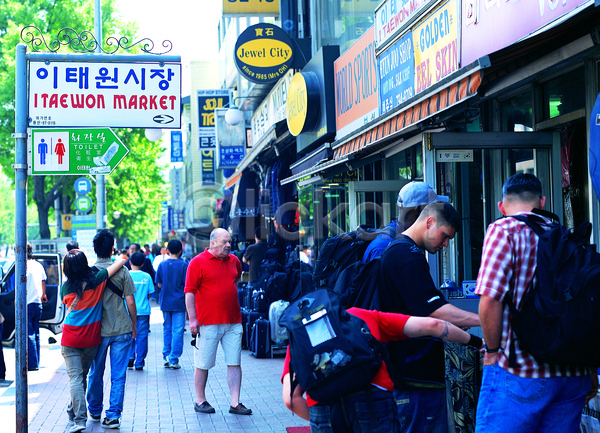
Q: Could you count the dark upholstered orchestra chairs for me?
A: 0